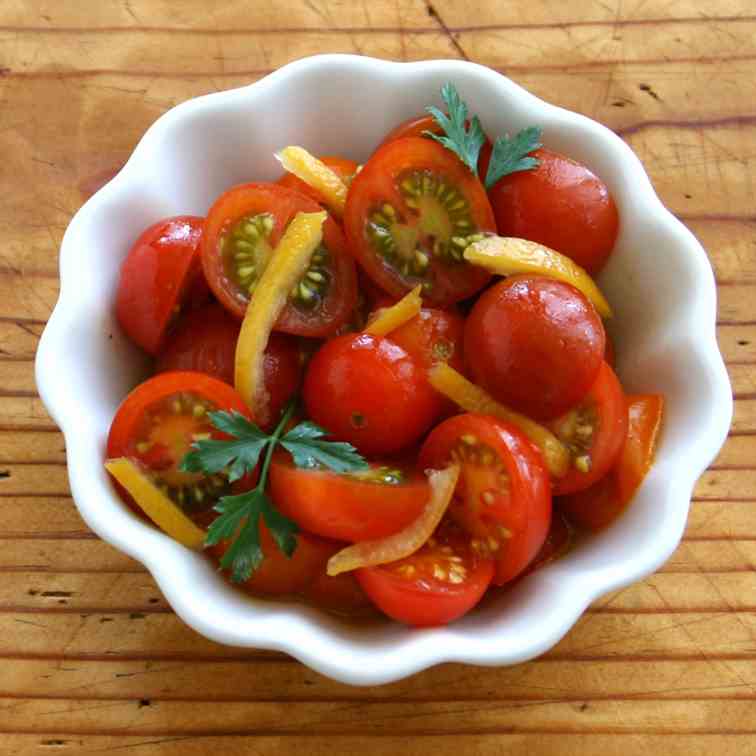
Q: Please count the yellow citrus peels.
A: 7